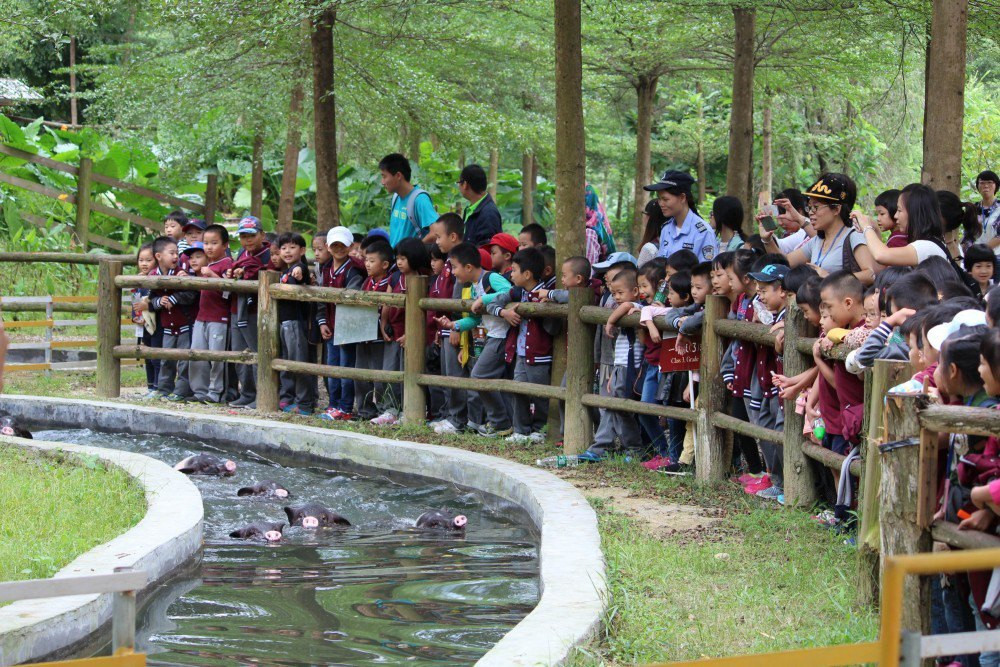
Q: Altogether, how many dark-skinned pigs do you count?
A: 6